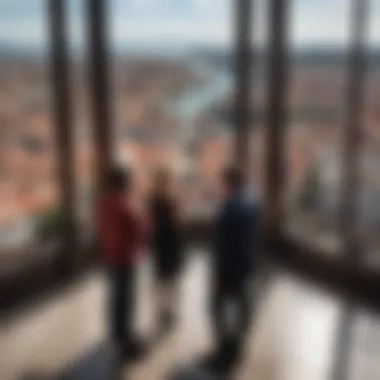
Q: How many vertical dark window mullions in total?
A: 5